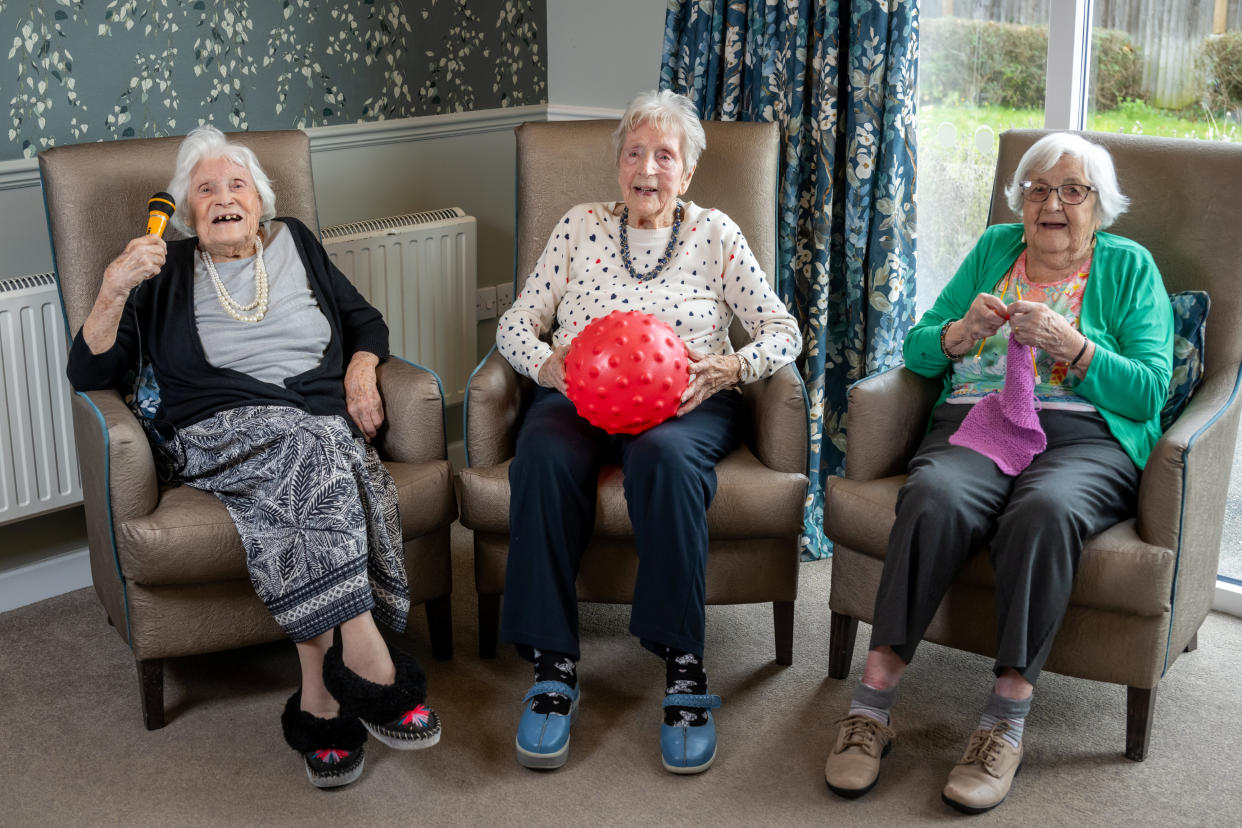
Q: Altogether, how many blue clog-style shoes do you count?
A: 2